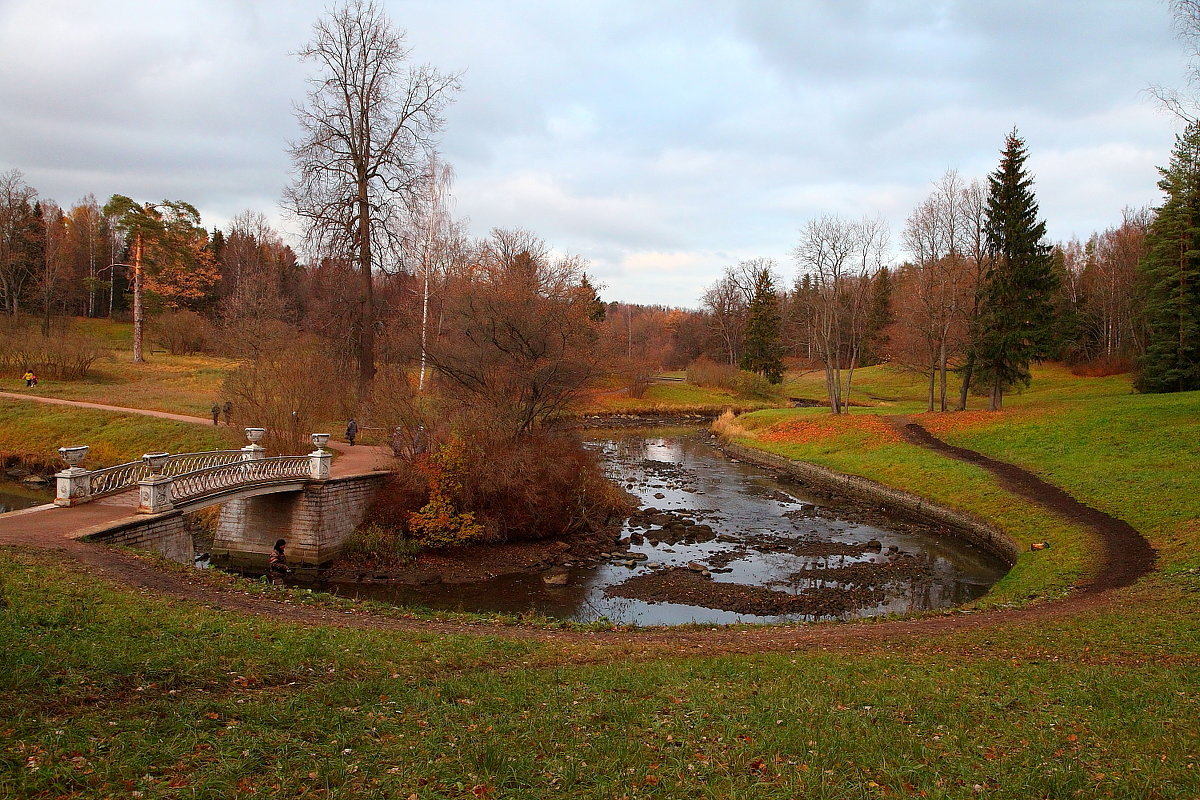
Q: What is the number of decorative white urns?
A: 4